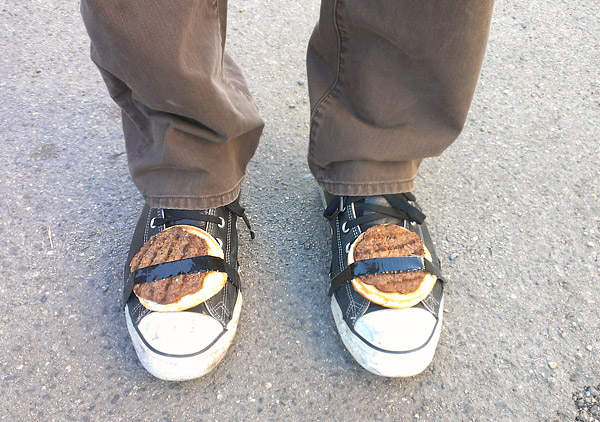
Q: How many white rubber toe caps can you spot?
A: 2